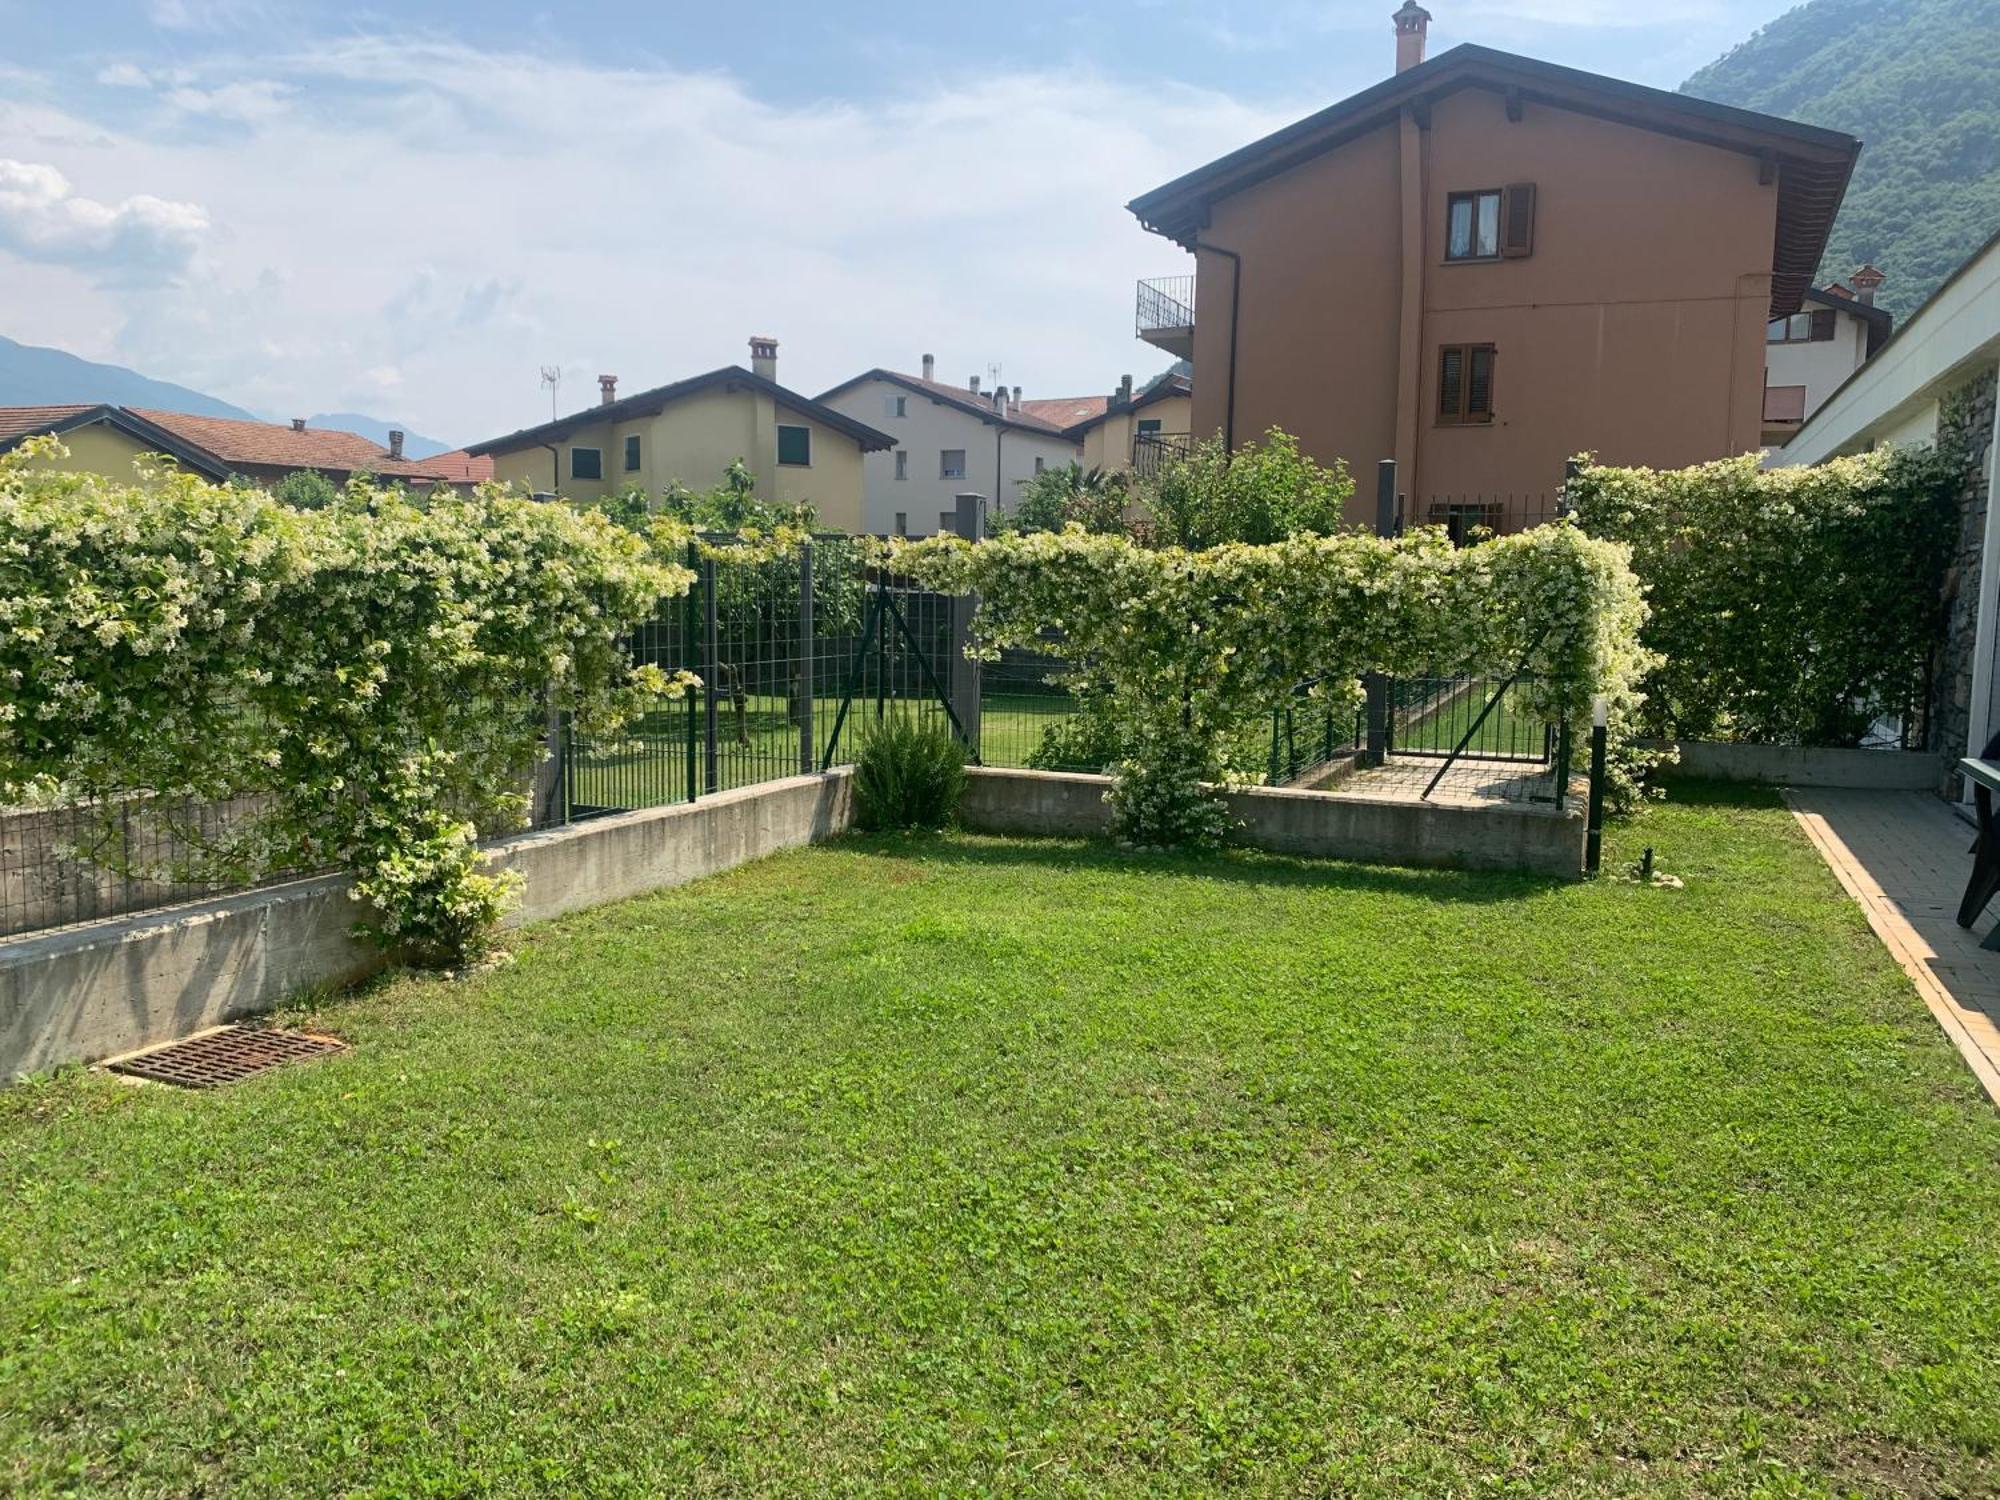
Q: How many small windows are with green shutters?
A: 3